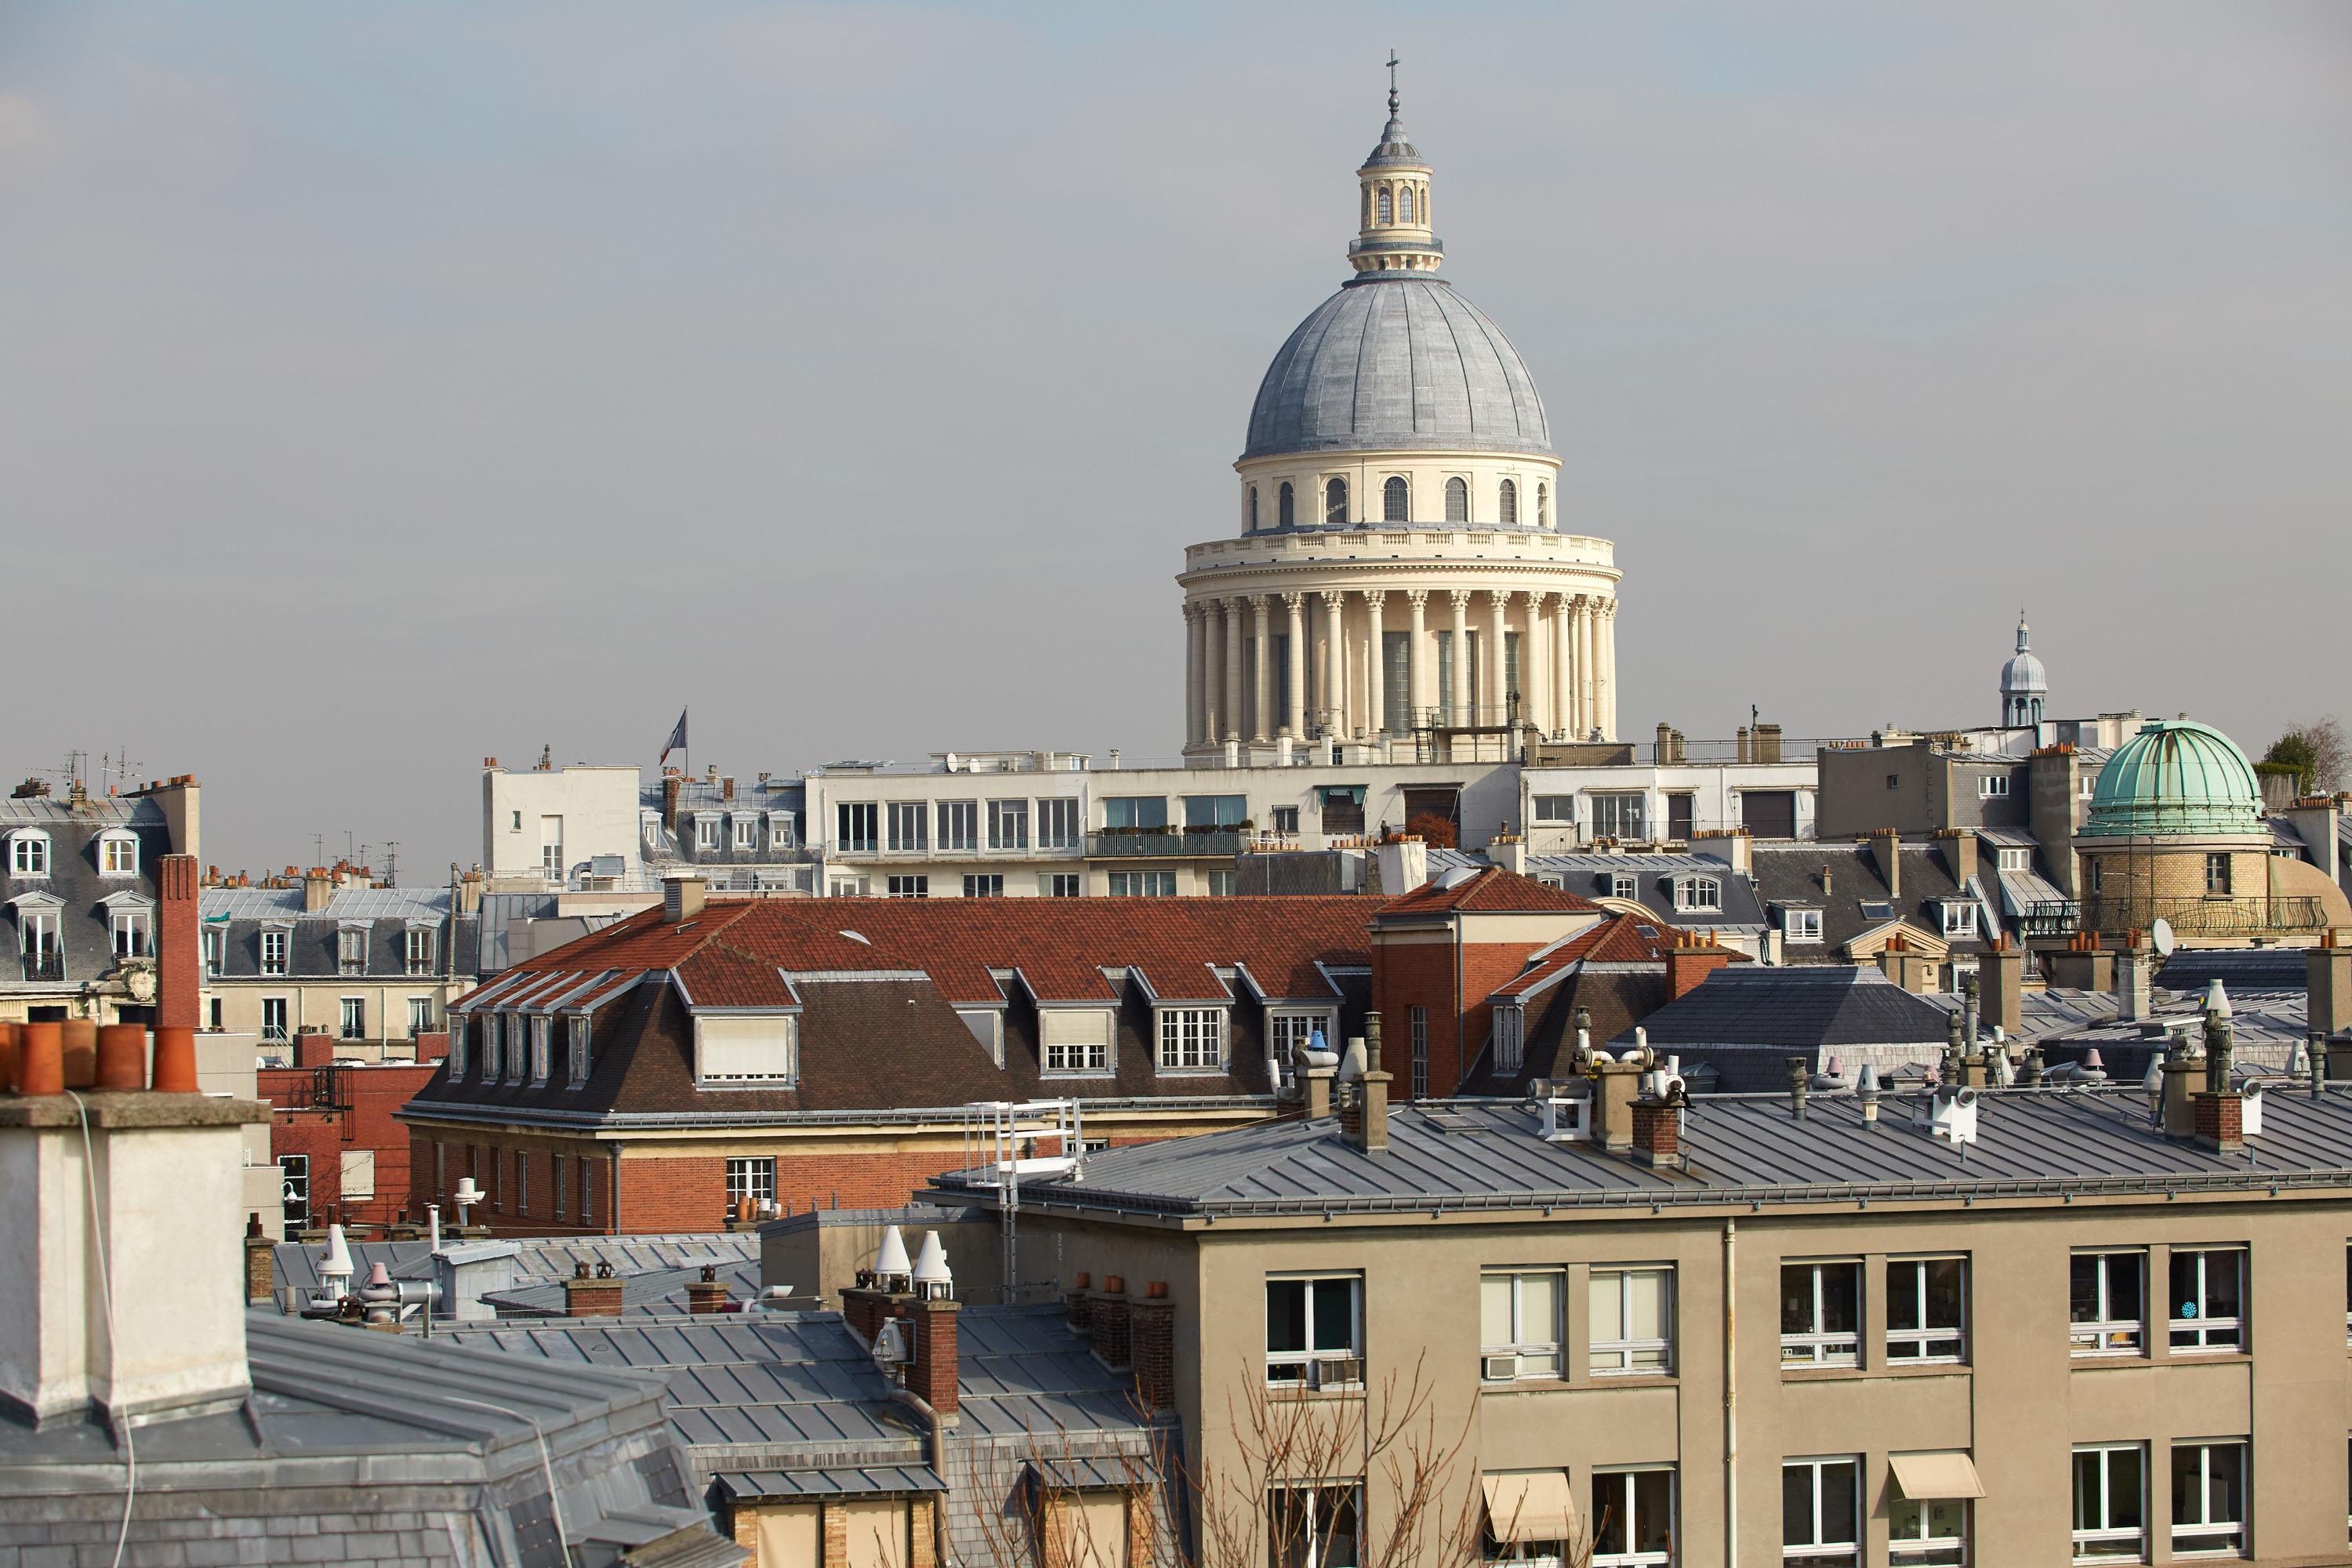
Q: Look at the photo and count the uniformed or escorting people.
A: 0